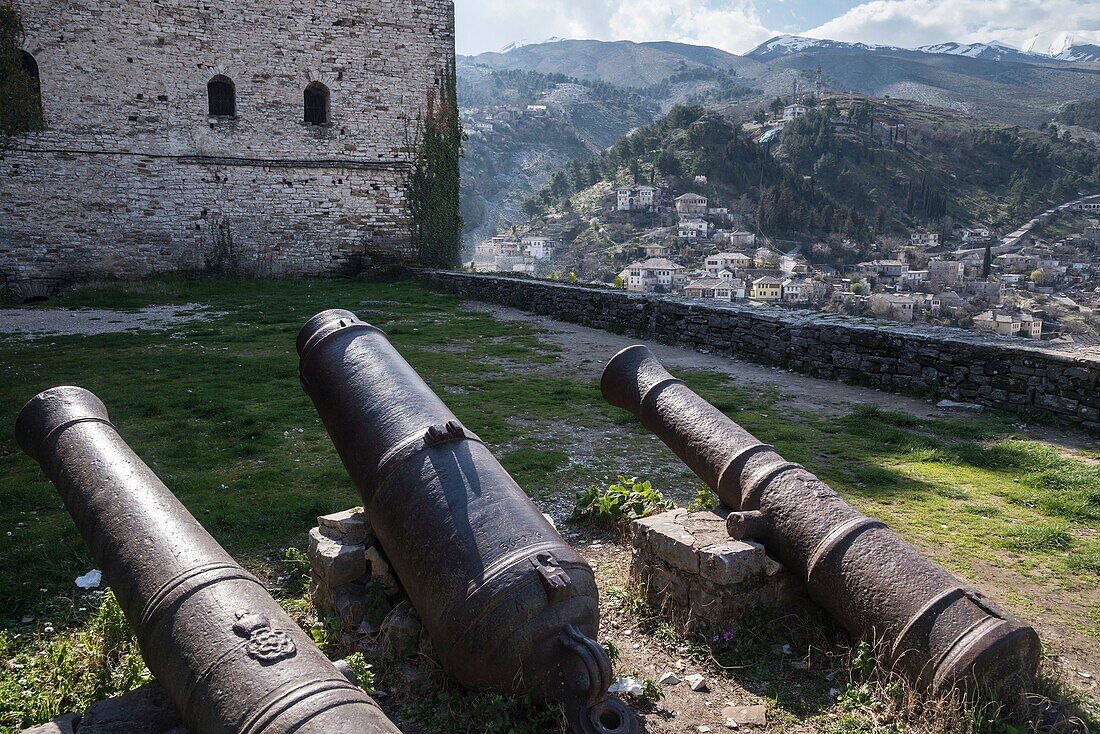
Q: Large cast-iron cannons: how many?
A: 3